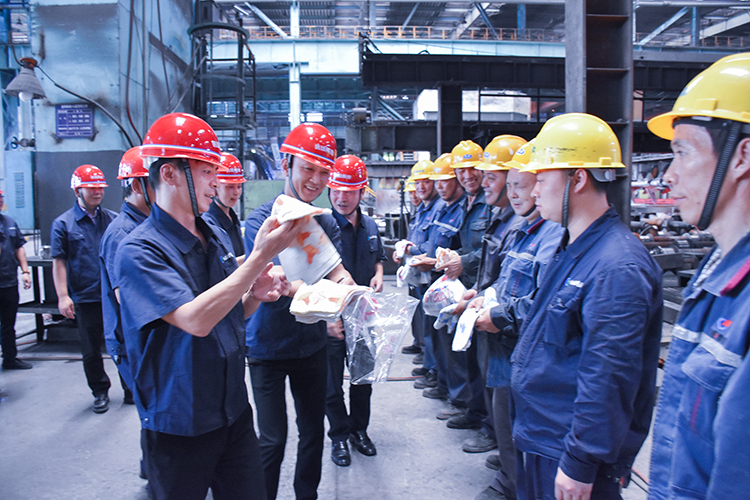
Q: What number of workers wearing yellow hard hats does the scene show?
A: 8